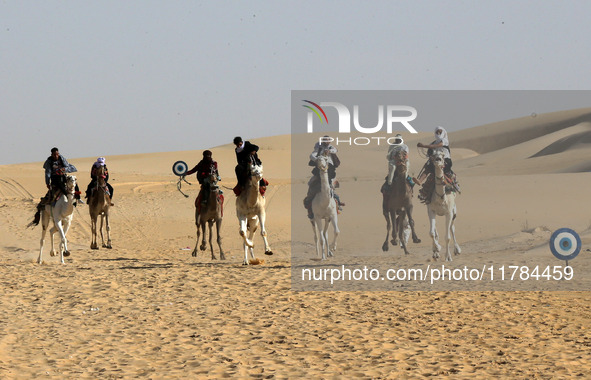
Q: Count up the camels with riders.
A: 7